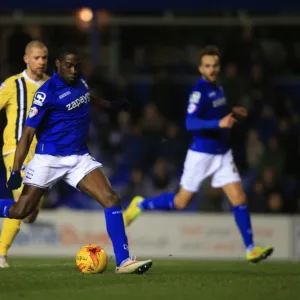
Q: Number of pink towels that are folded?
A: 0